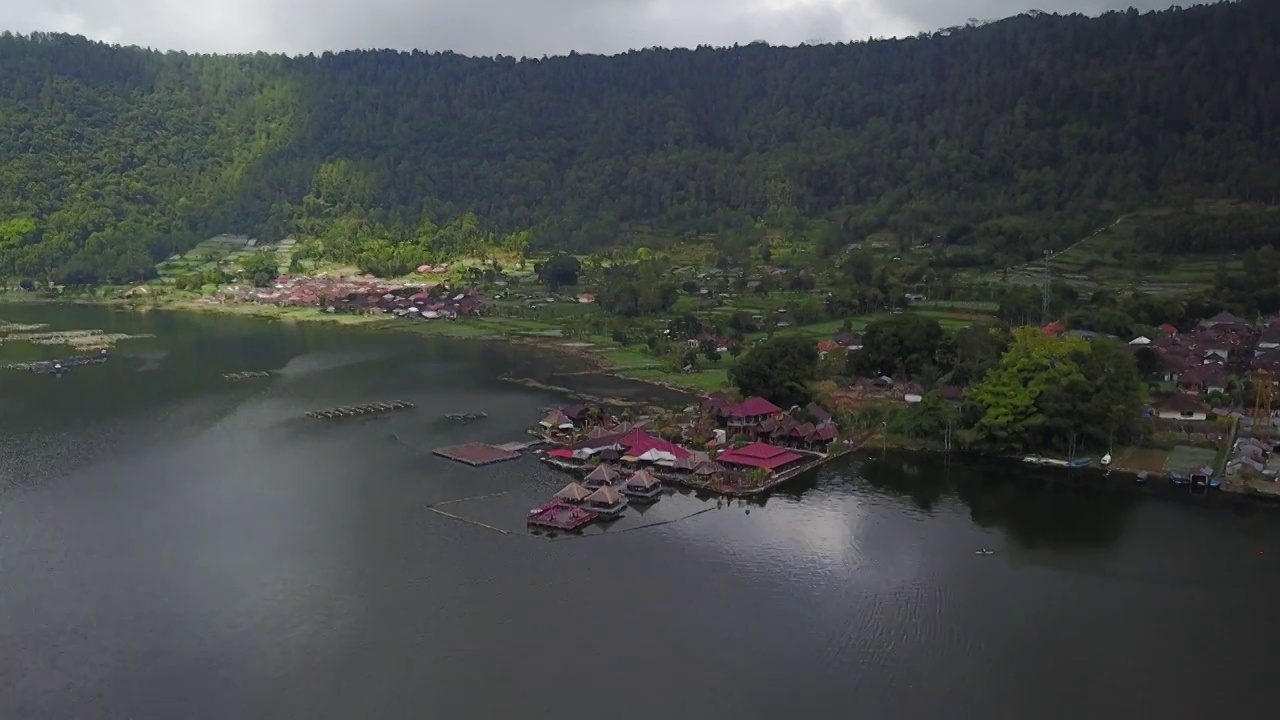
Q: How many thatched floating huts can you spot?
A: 4